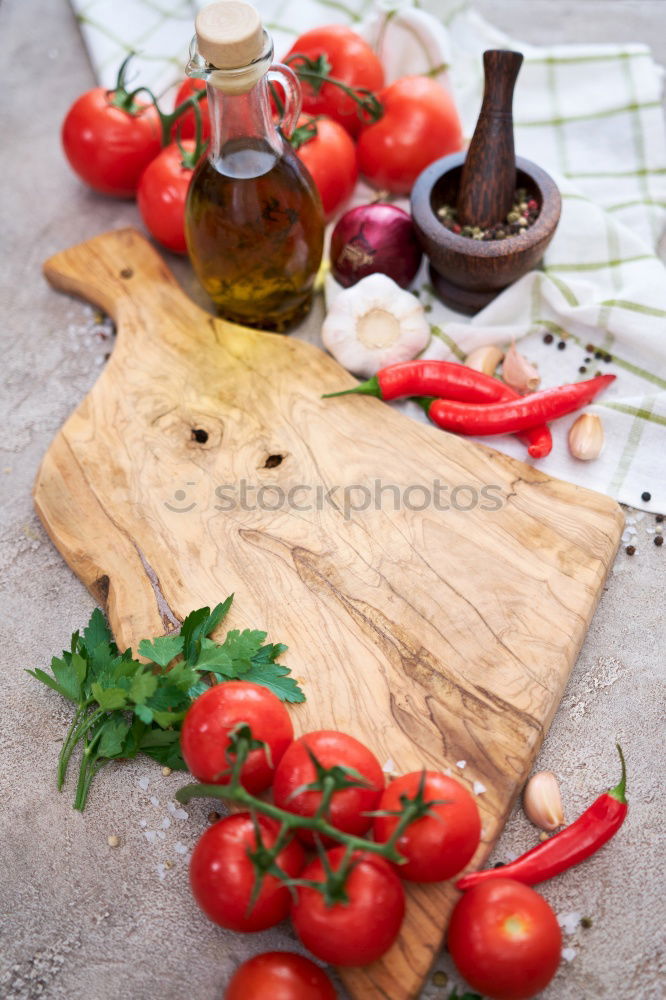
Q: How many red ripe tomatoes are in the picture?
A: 13